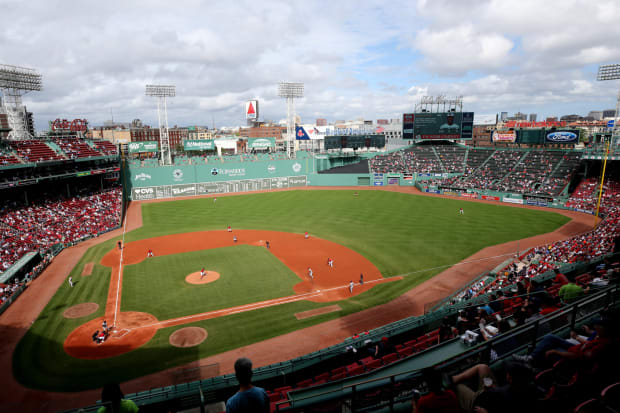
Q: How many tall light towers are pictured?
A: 4